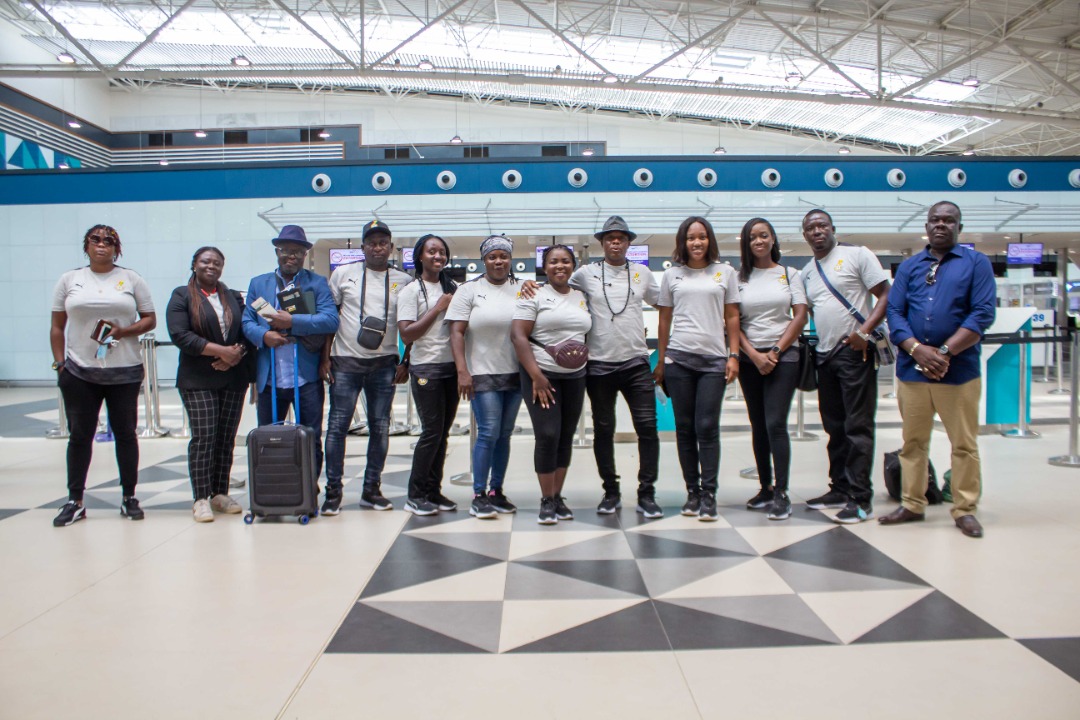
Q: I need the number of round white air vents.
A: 13